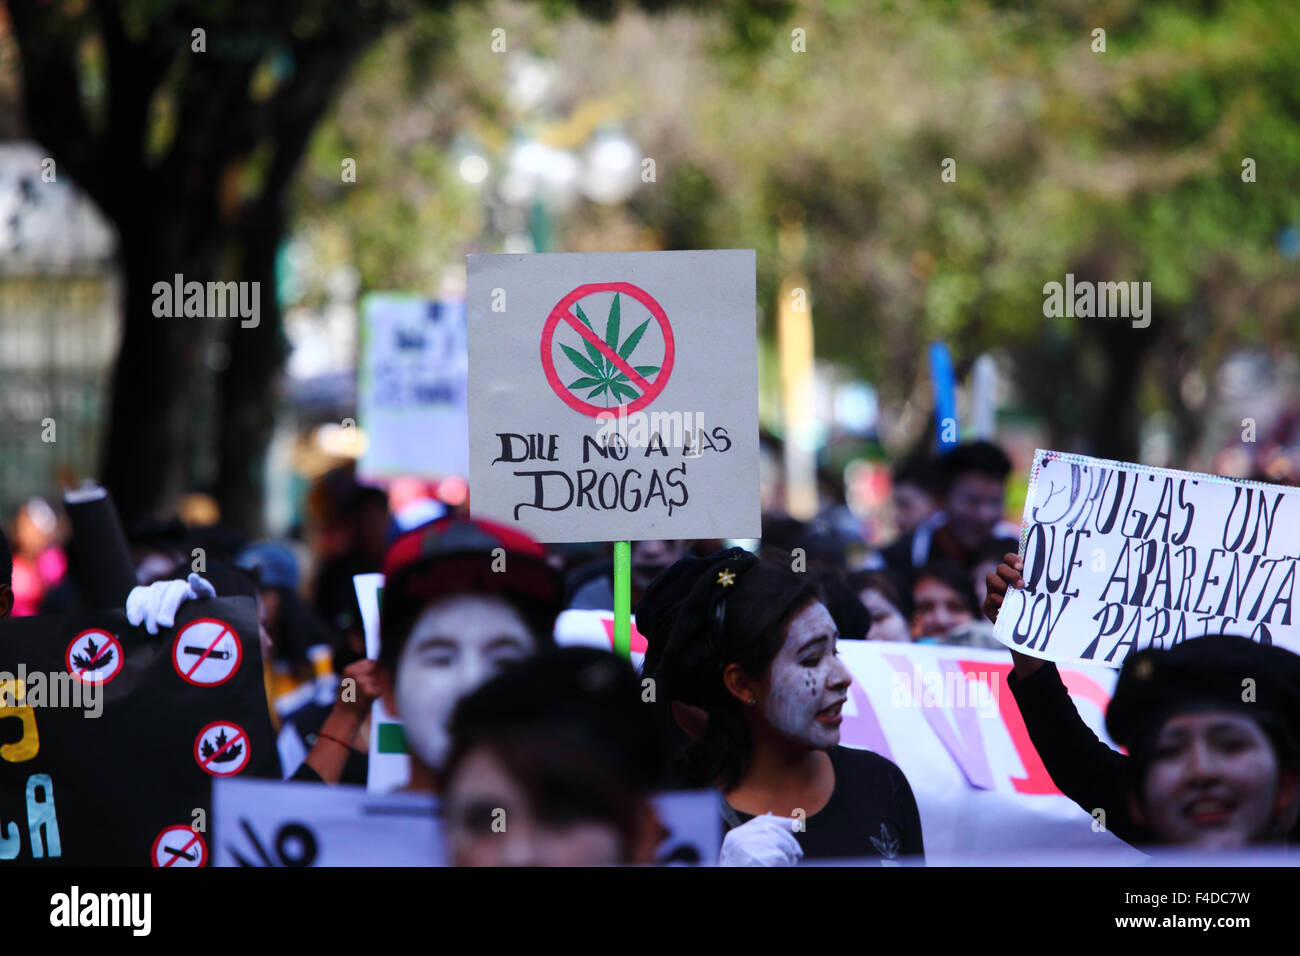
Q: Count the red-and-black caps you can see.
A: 1